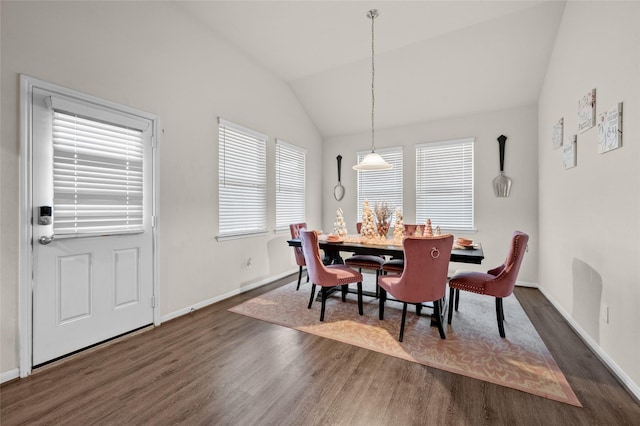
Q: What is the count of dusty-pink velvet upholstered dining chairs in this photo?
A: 6